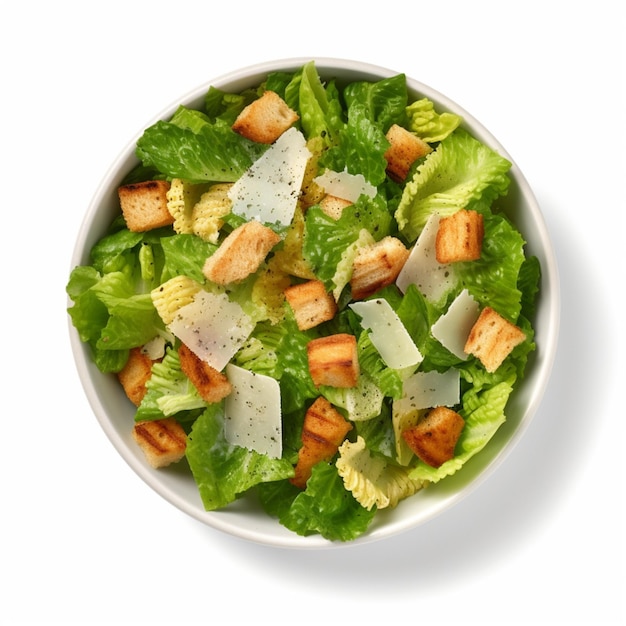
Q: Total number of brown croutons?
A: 15